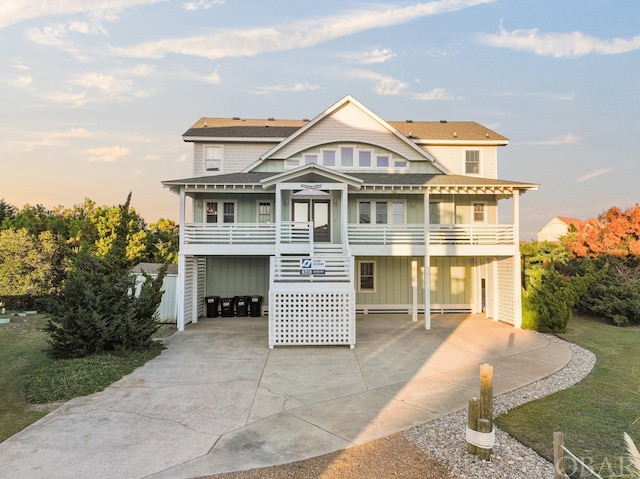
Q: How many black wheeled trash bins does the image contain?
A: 4